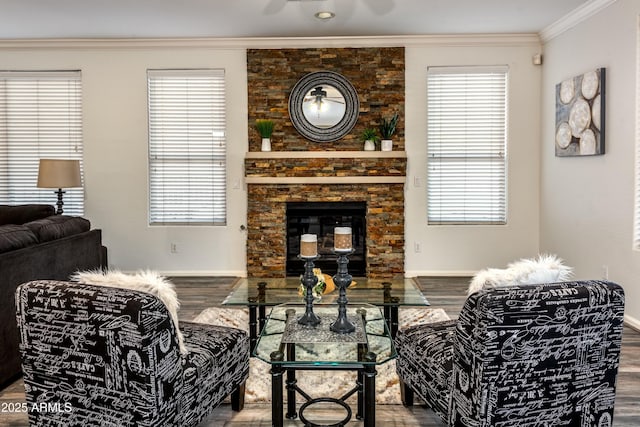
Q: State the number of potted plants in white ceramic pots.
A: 3